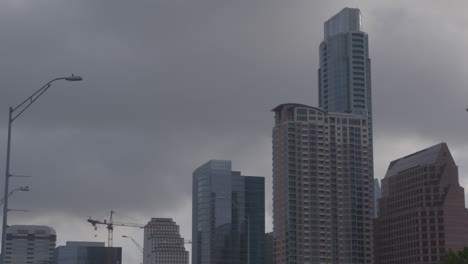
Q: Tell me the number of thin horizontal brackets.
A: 2